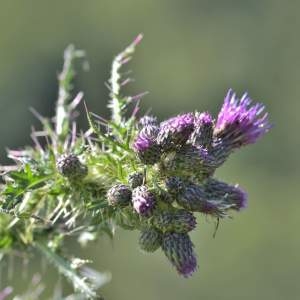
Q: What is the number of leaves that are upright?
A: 2